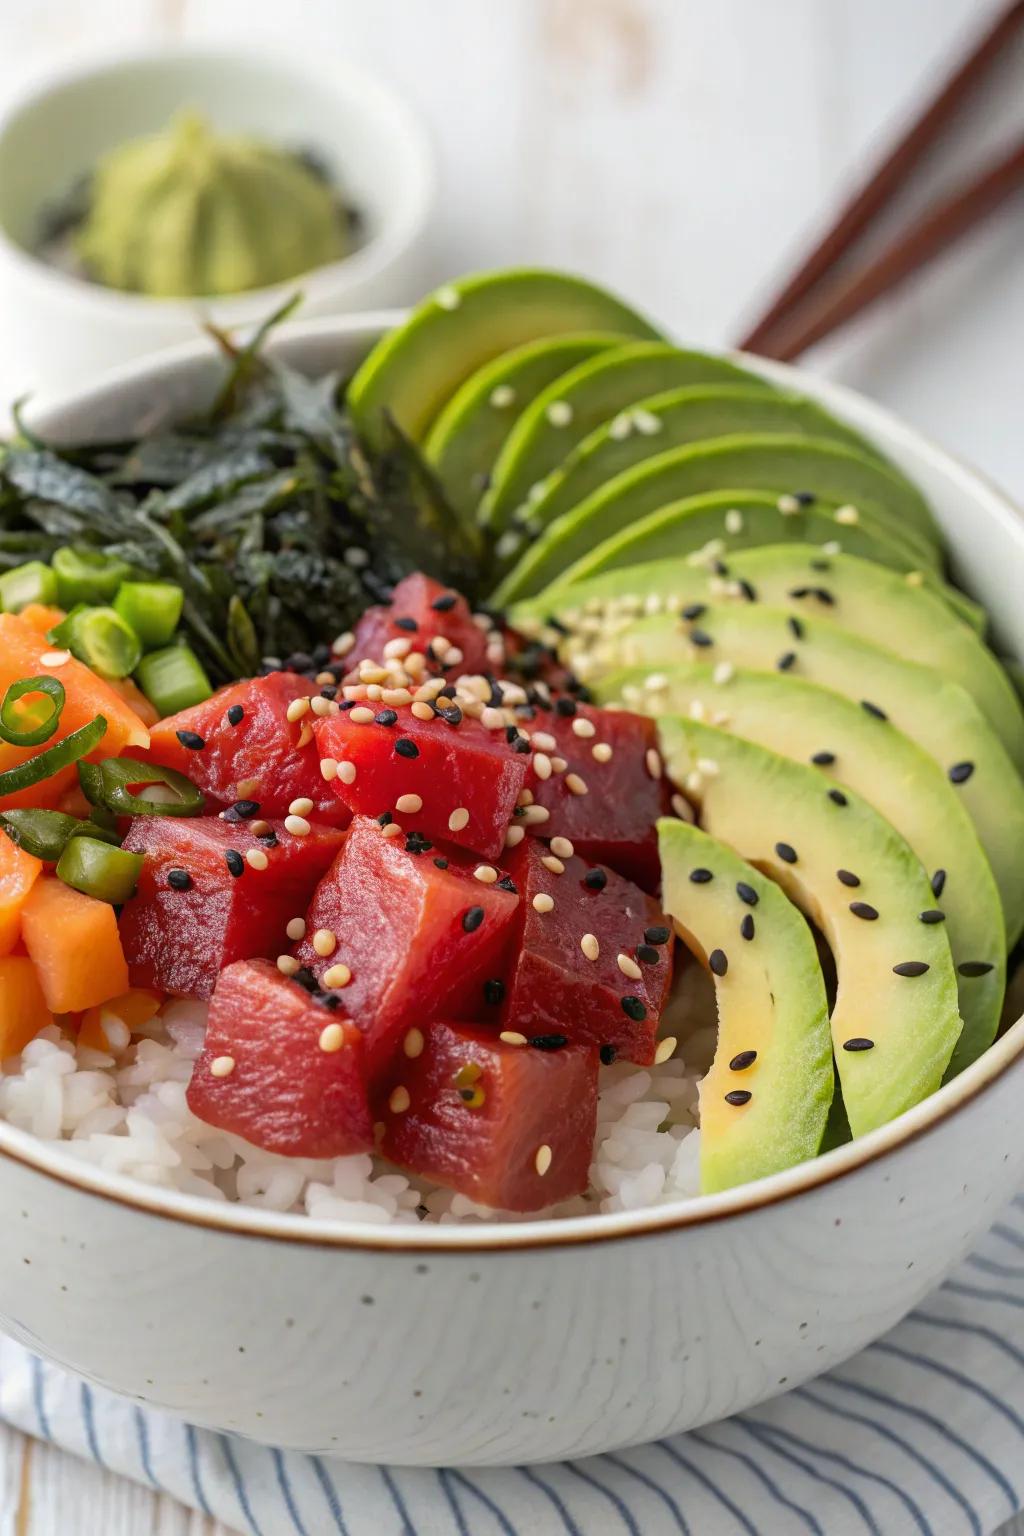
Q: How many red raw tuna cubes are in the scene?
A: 9